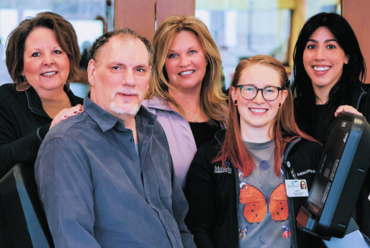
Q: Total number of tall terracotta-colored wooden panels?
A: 3